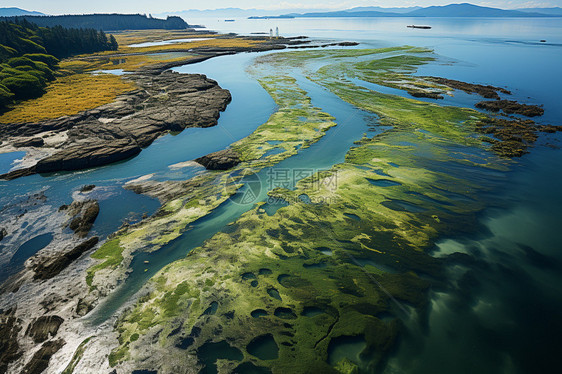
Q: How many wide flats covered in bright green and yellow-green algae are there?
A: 2